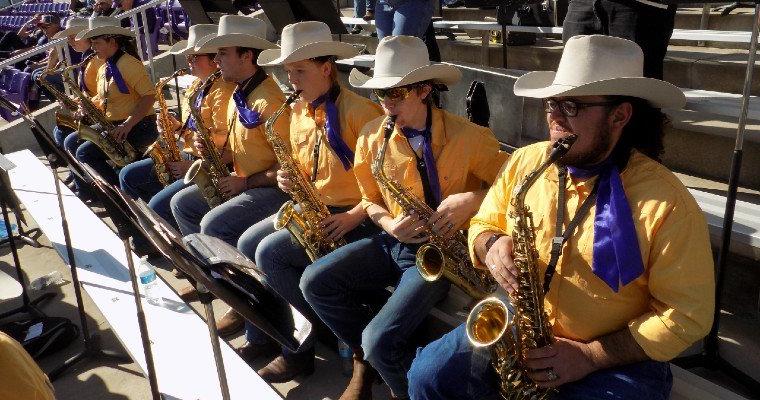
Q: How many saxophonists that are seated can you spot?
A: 7